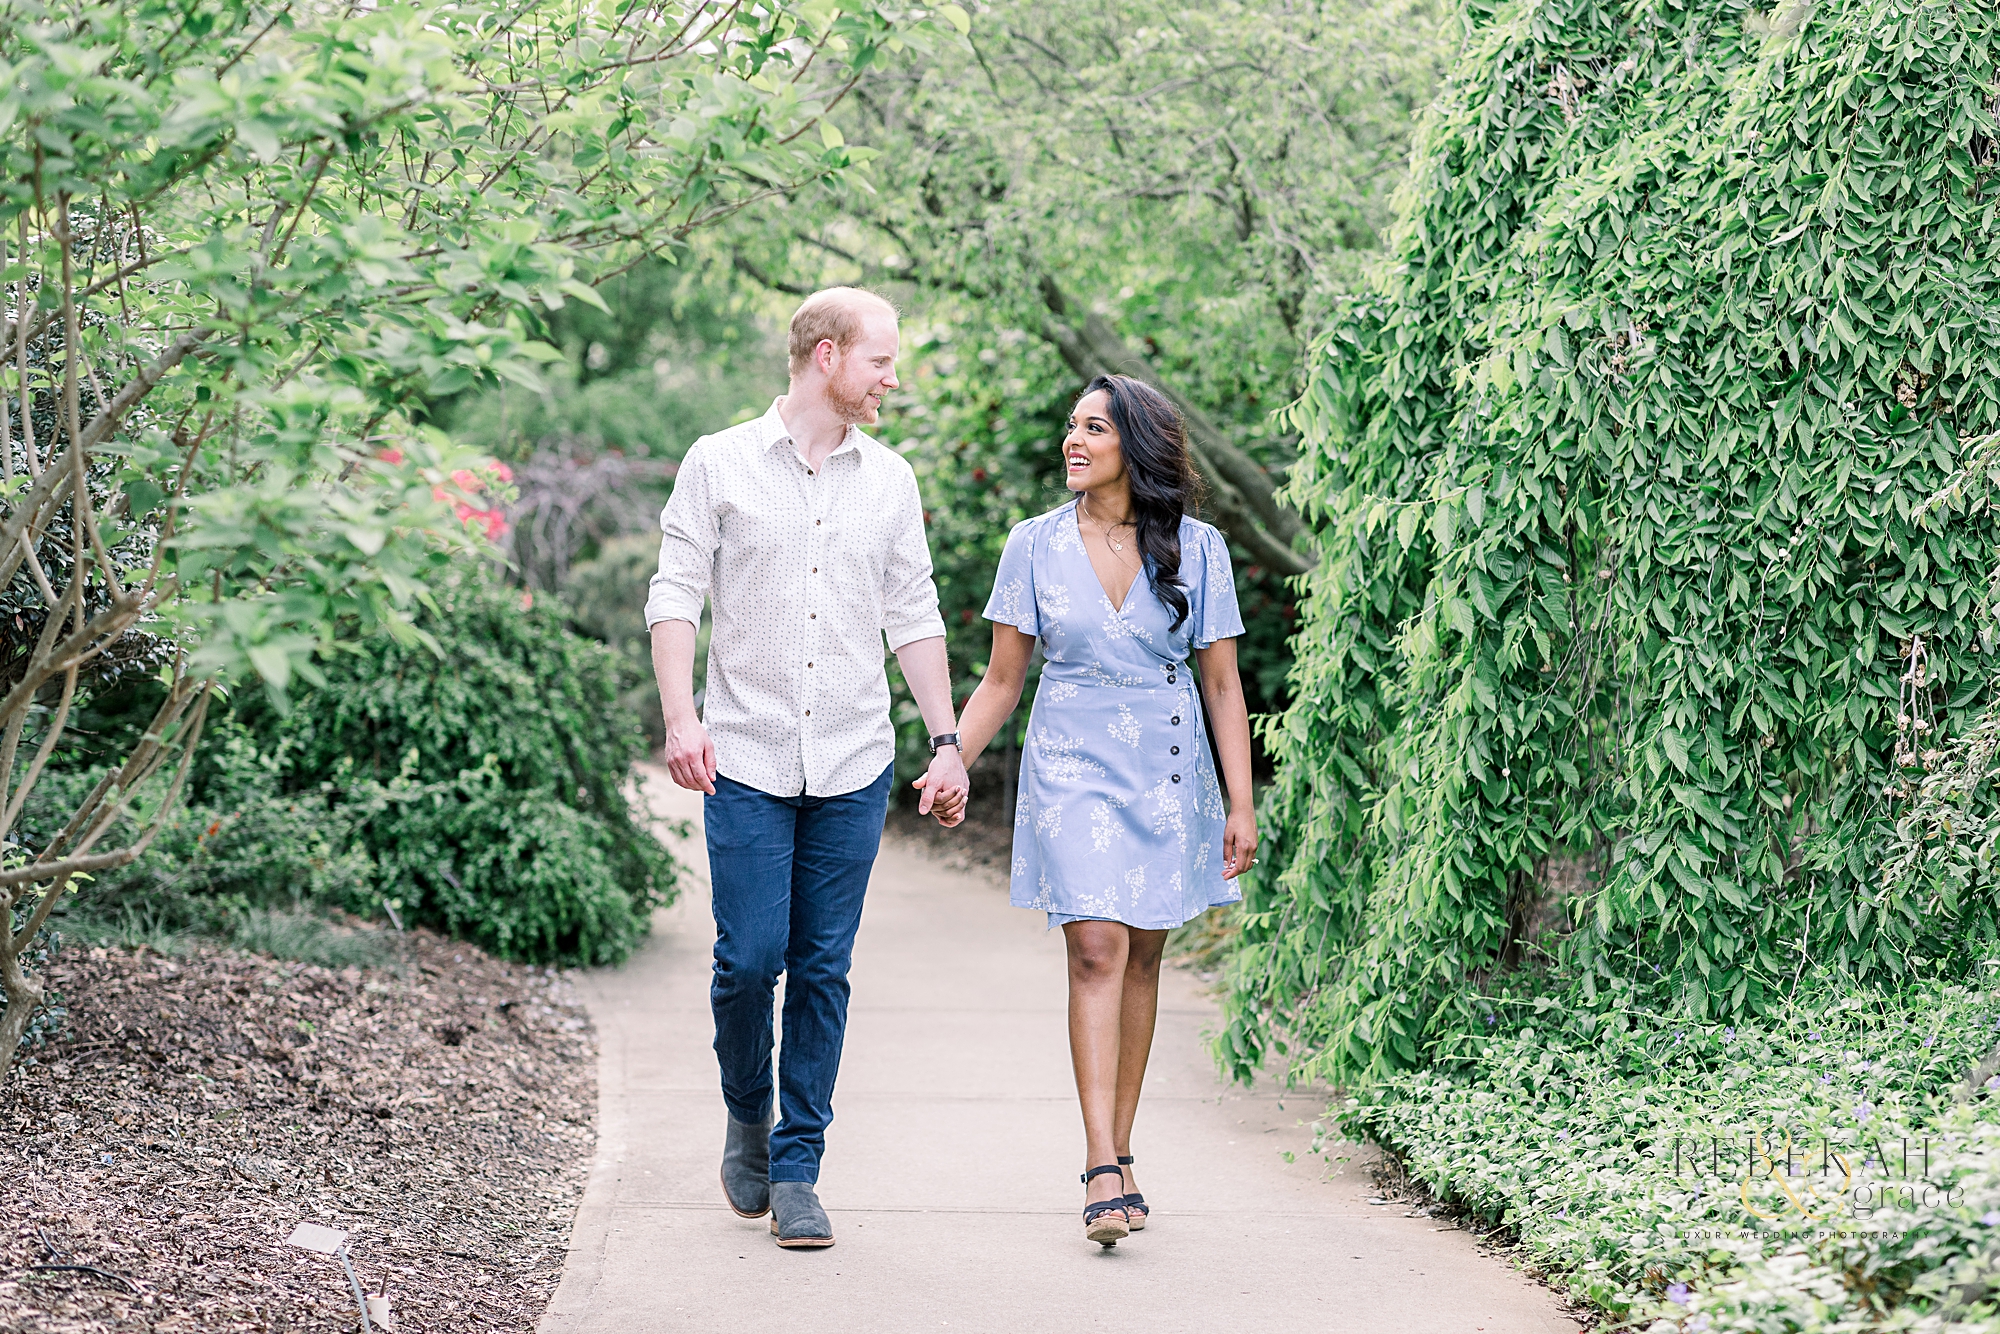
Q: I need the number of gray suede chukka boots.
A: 2